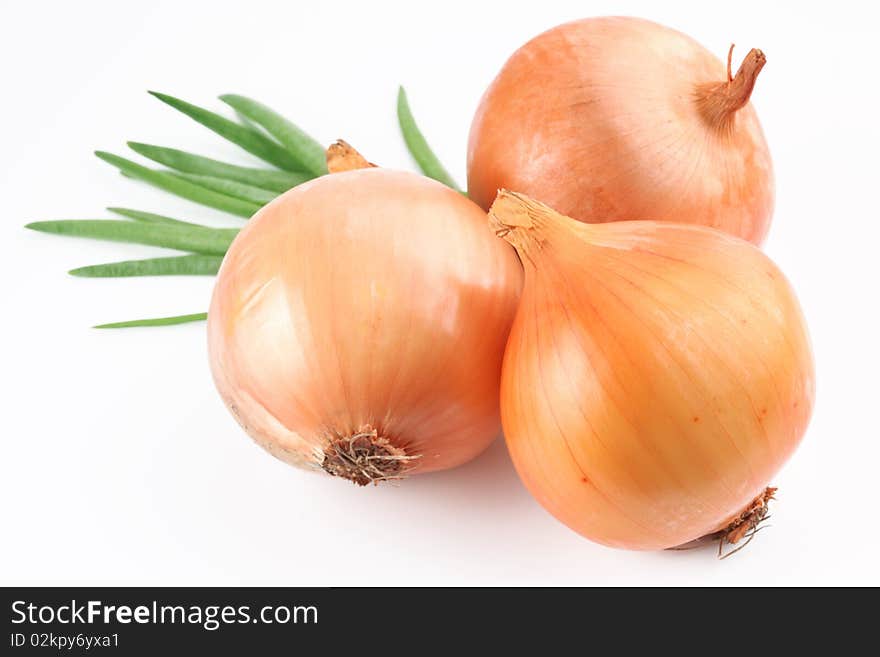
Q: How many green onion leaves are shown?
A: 10